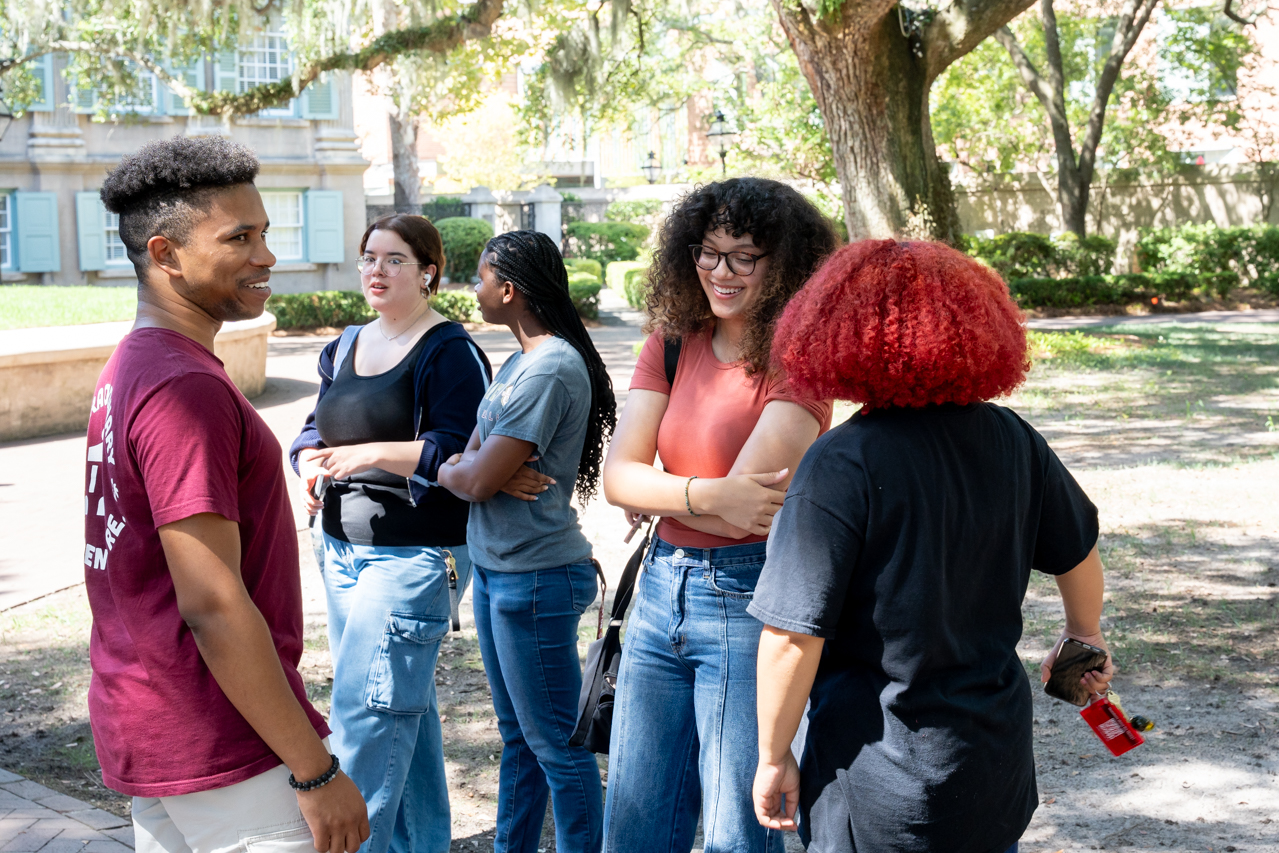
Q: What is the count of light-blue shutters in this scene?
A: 8